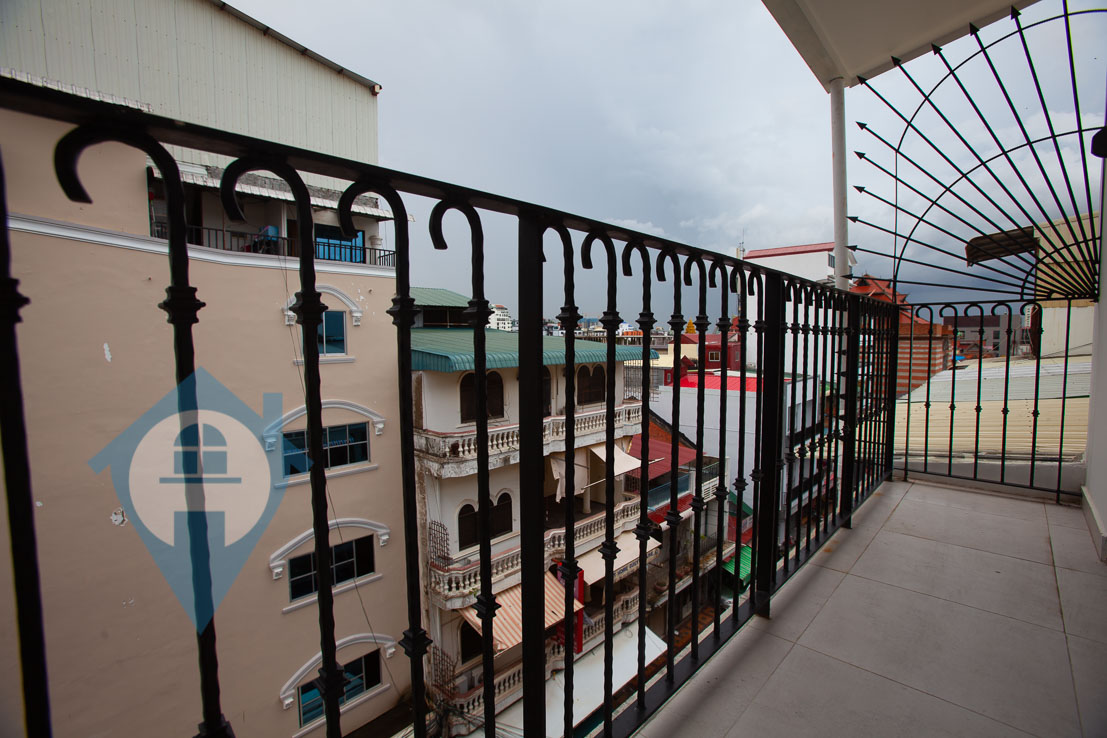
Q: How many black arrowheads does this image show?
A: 11